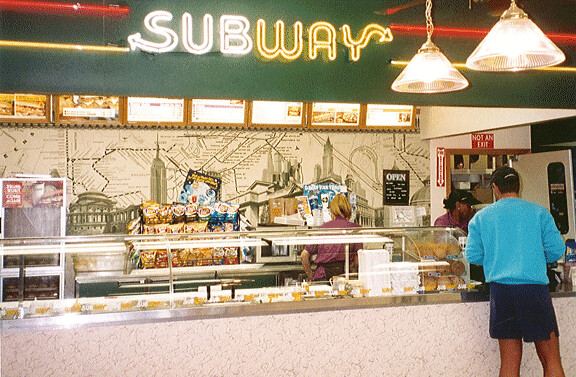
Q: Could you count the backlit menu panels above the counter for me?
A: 7